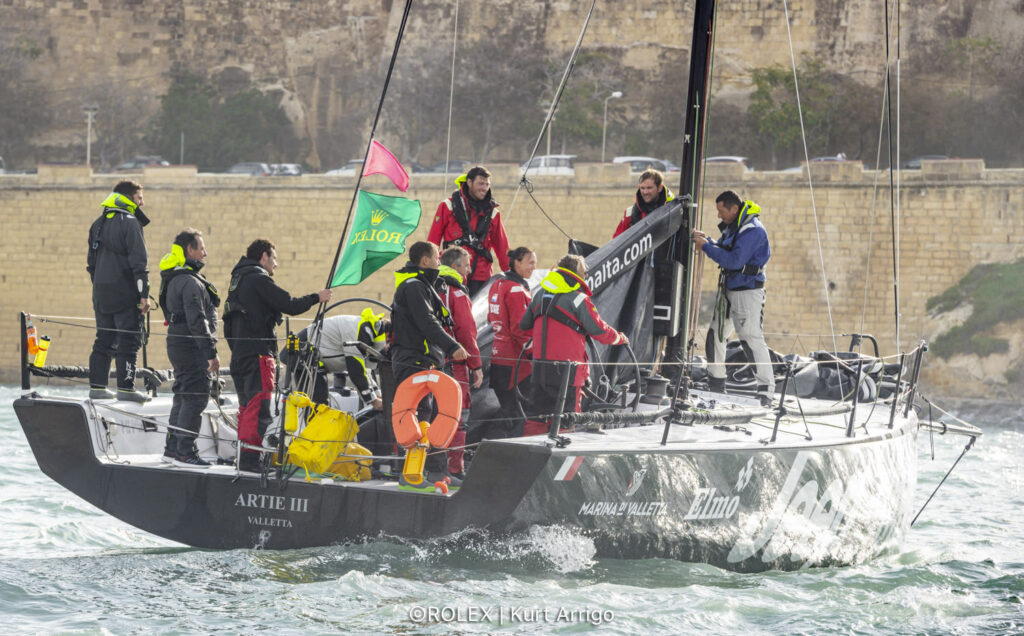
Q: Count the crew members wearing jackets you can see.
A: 11